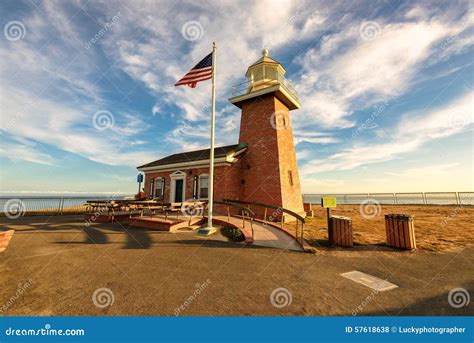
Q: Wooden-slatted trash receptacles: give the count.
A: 2